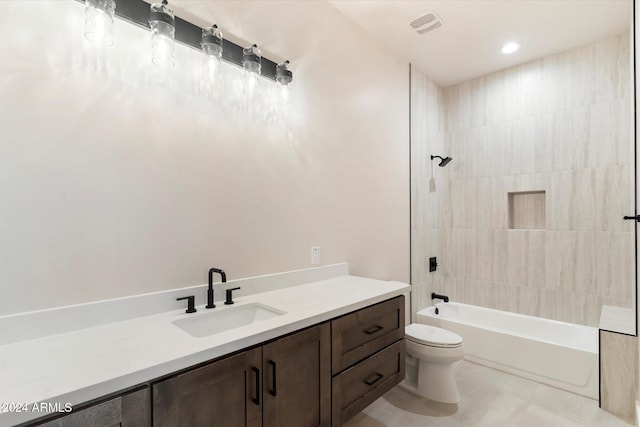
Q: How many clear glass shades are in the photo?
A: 5